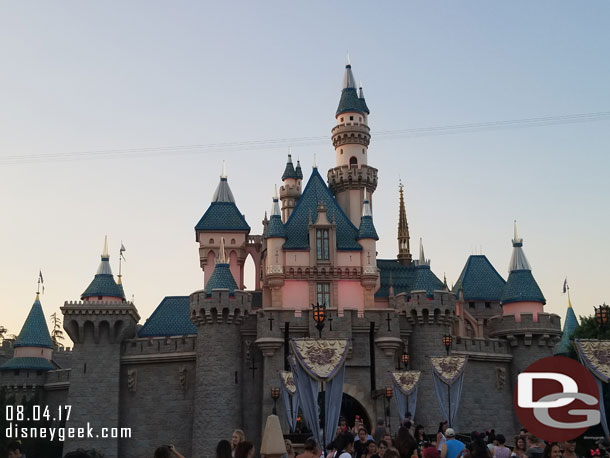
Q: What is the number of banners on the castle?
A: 5